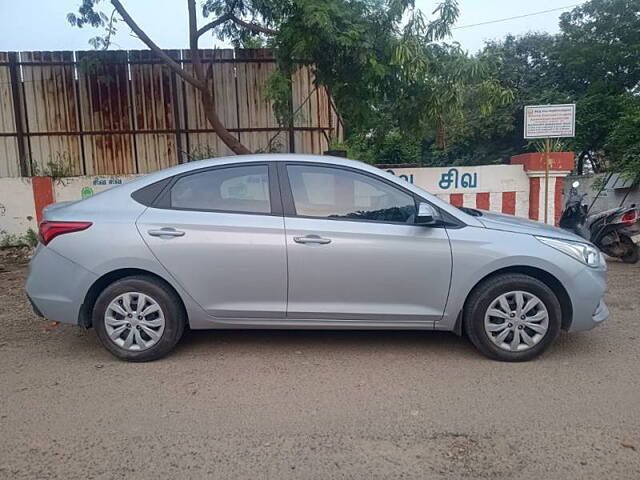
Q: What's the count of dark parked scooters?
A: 1